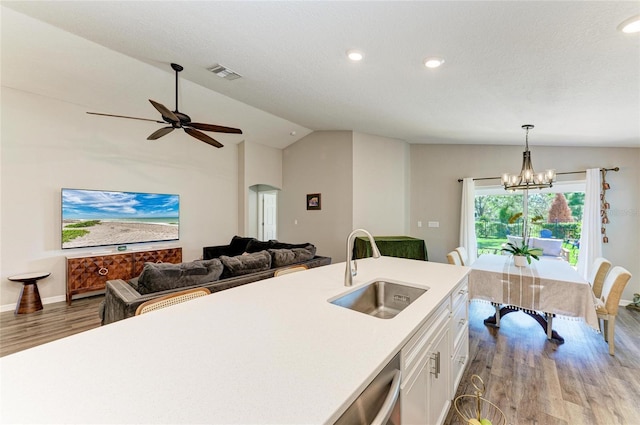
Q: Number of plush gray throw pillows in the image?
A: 3